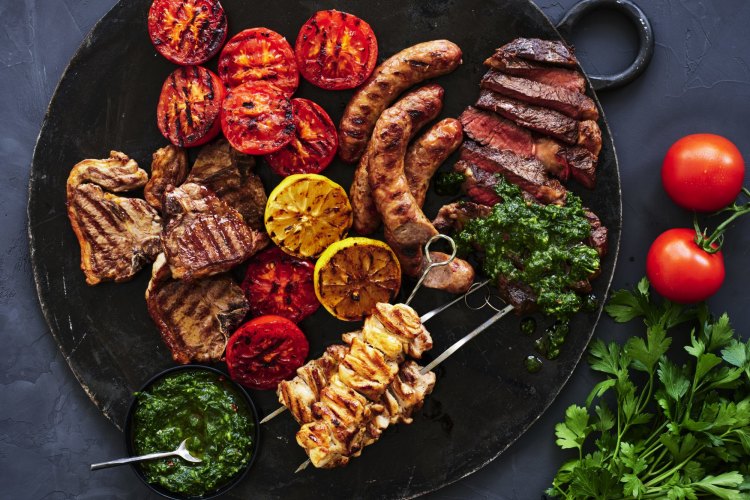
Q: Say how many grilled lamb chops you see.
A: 4